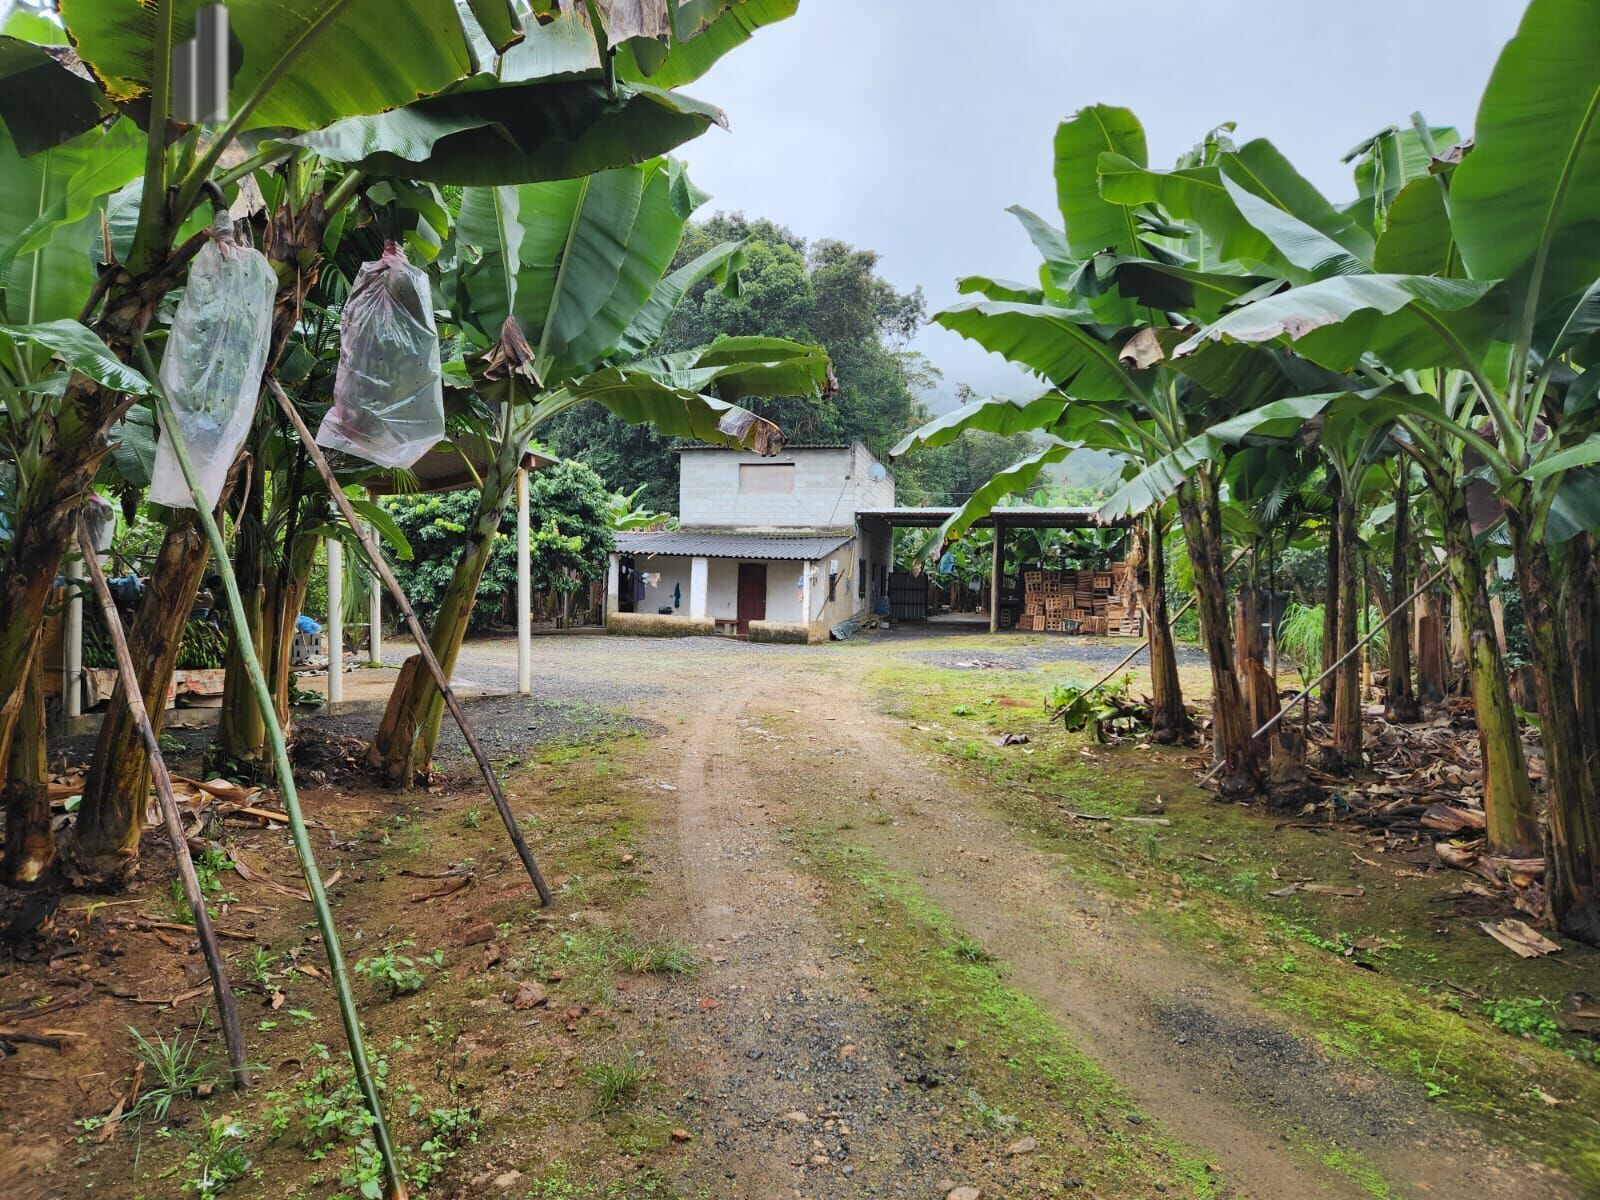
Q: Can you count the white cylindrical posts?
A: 4